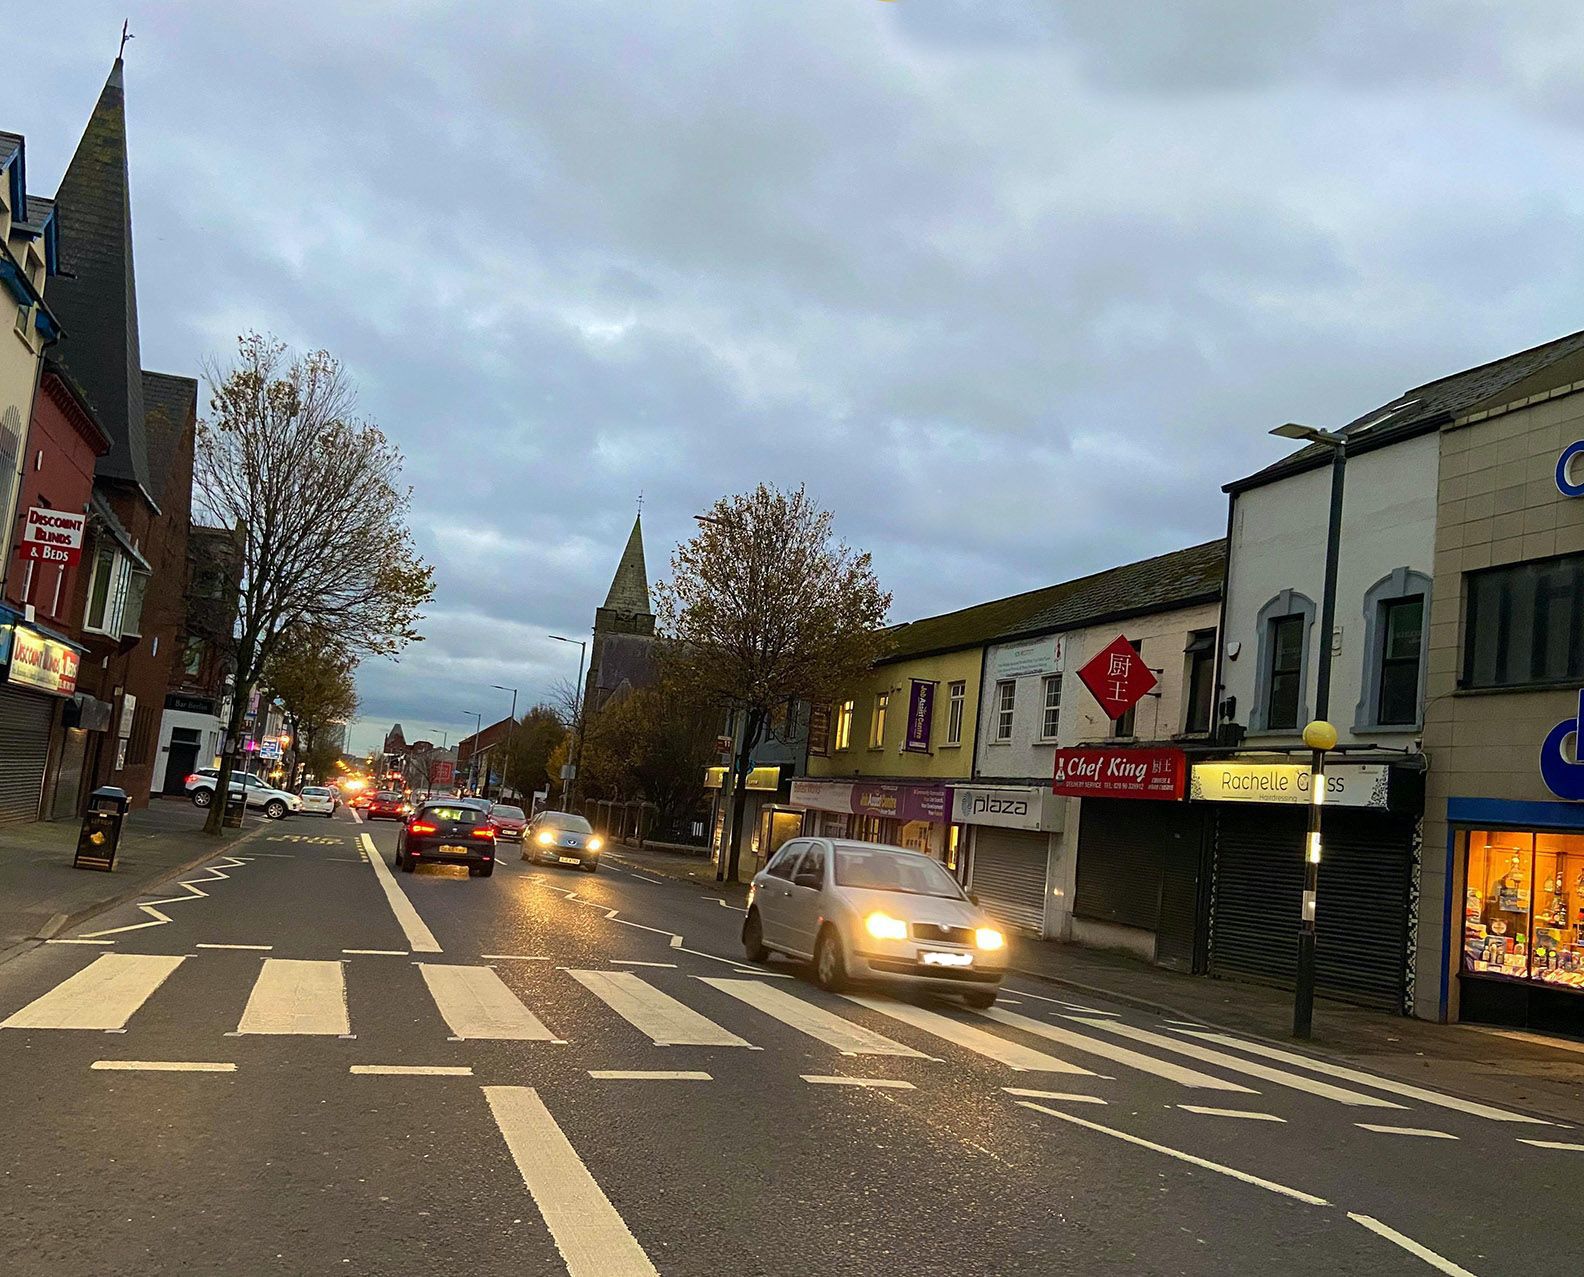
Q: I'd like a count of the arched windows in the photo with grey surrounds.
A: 2